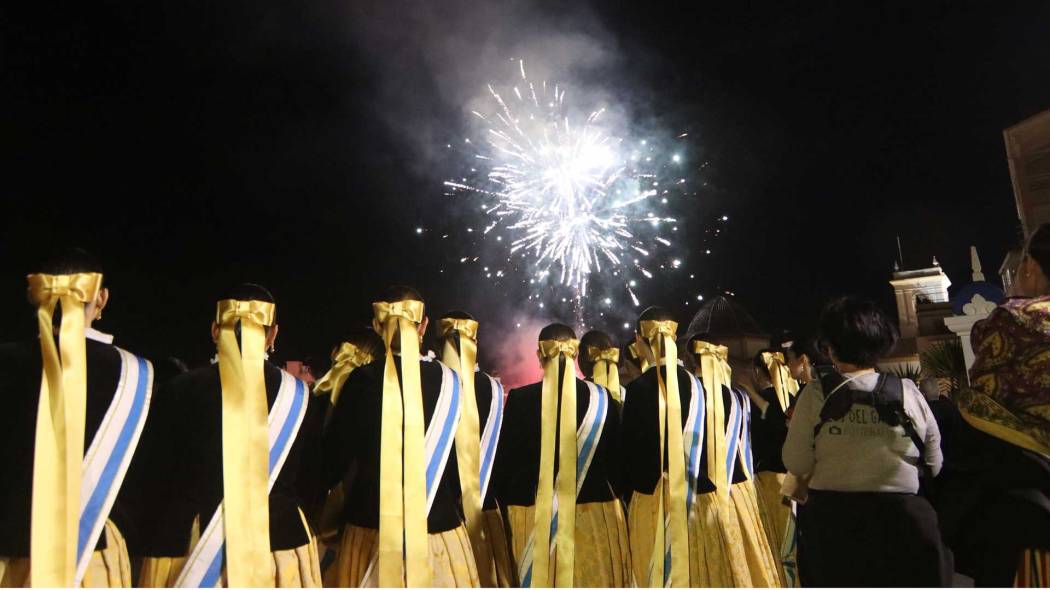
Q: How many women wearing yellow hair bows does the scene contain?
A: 11